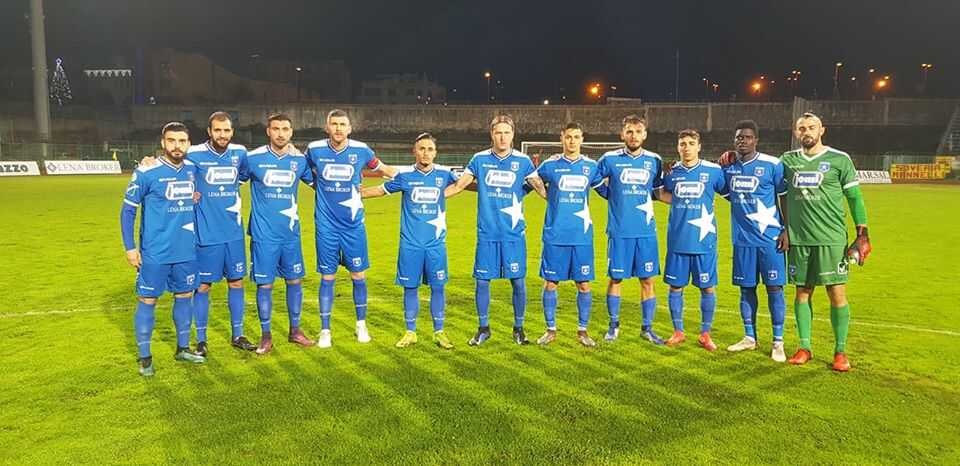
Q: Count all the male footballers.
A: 11